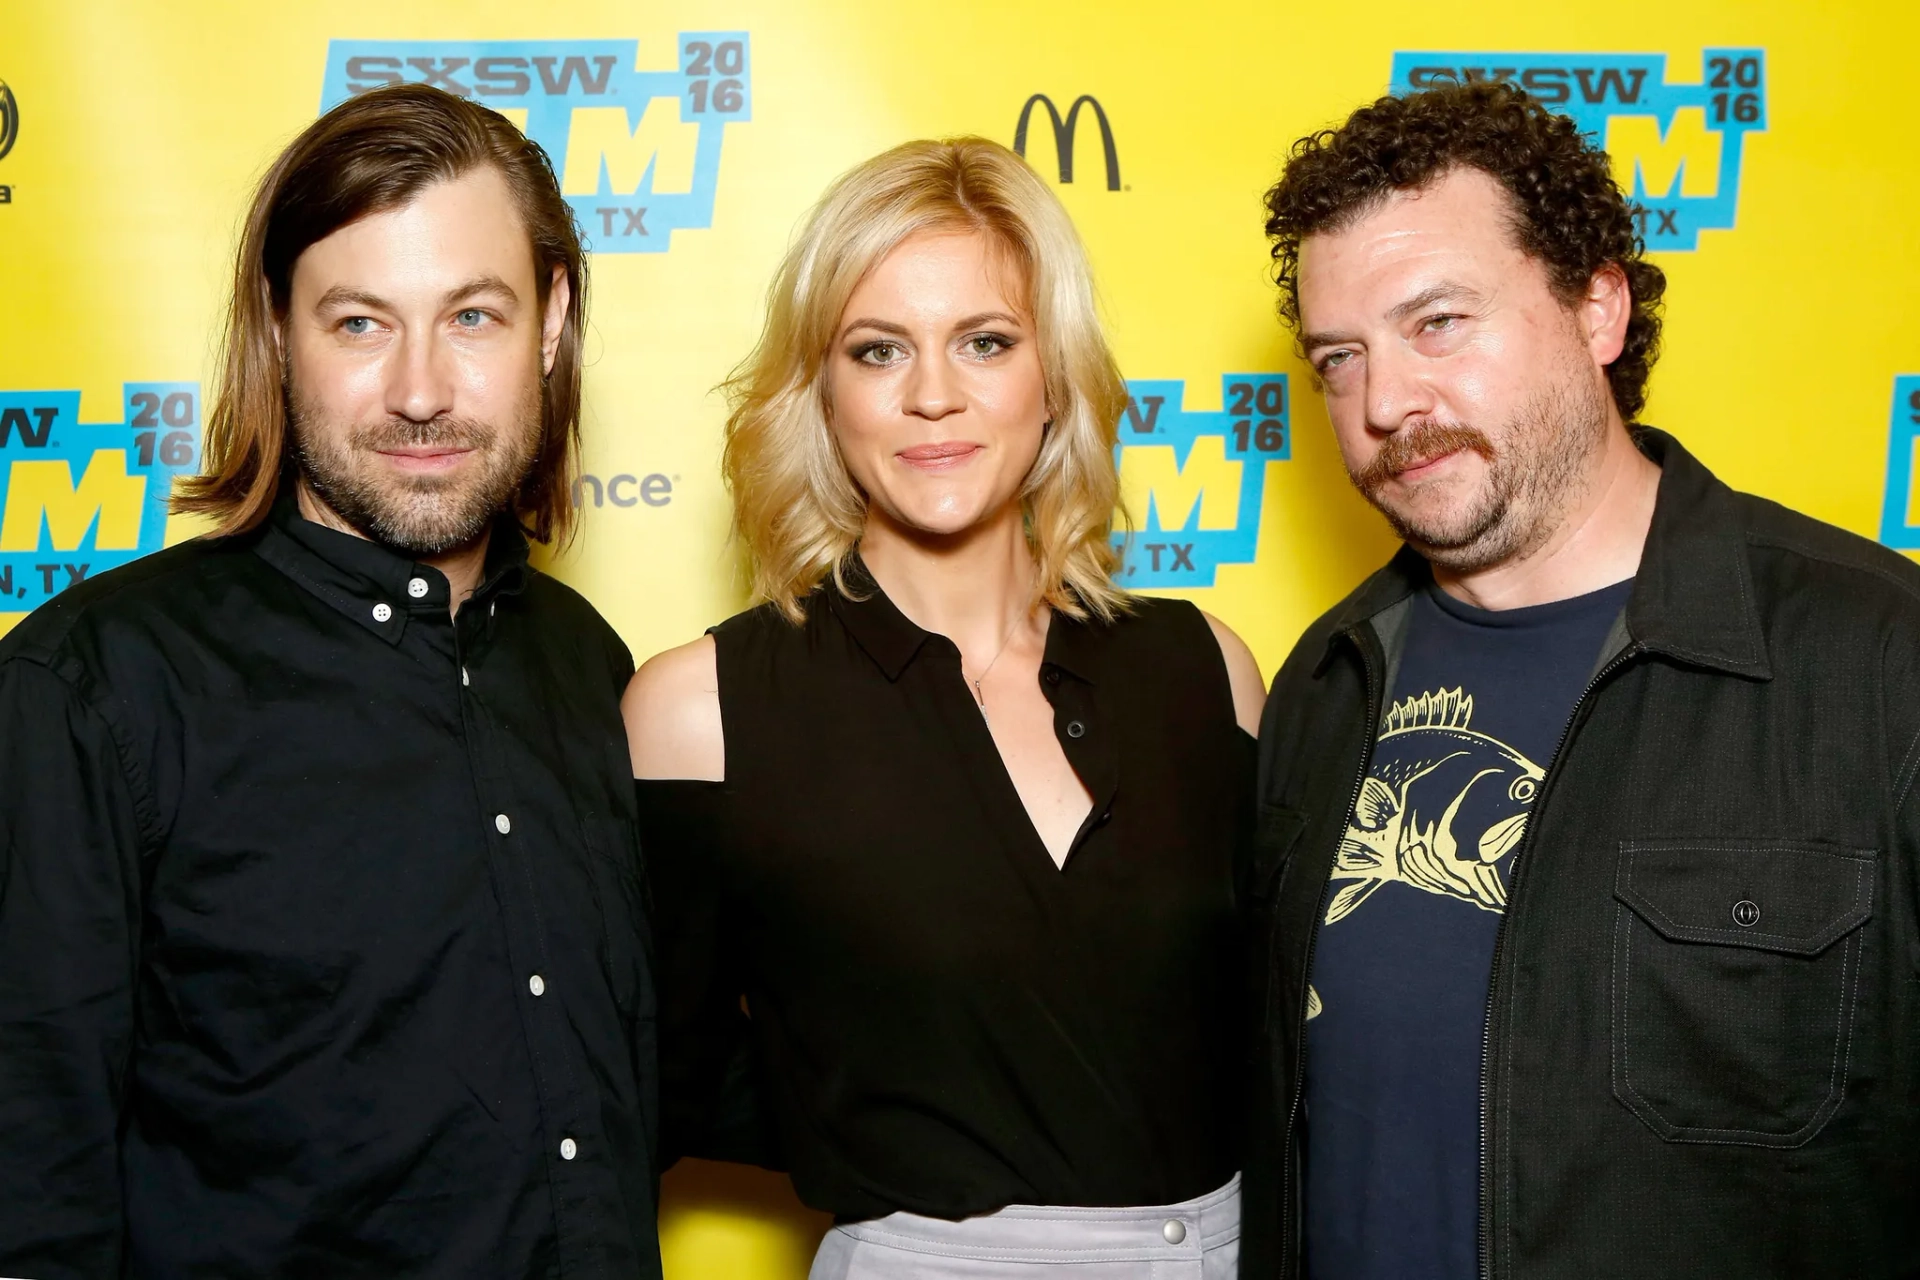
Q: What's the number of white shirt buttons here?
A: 7